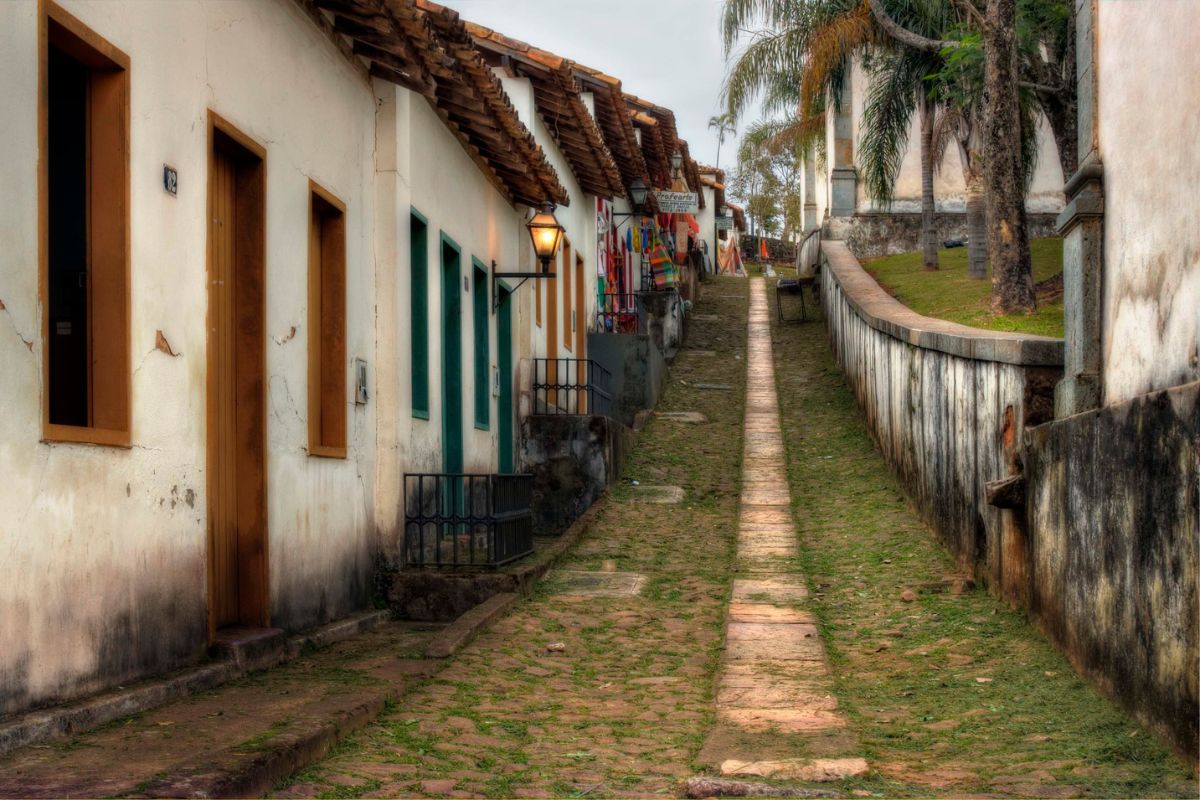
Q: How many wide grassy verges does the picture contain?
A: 2